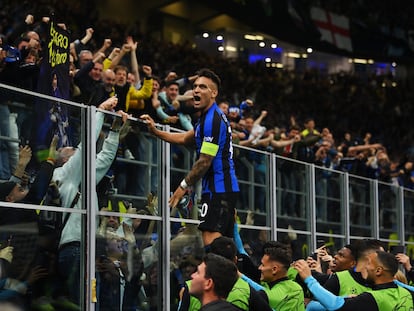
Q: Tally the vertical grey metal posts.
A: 7